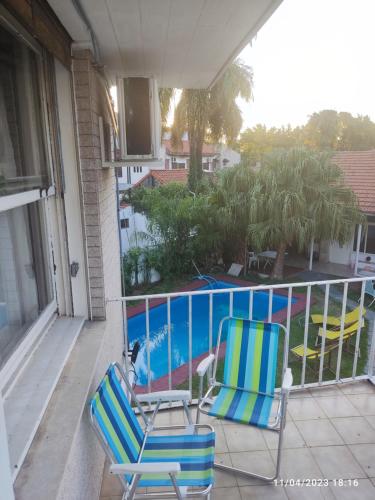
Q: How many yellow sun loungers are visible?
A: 3